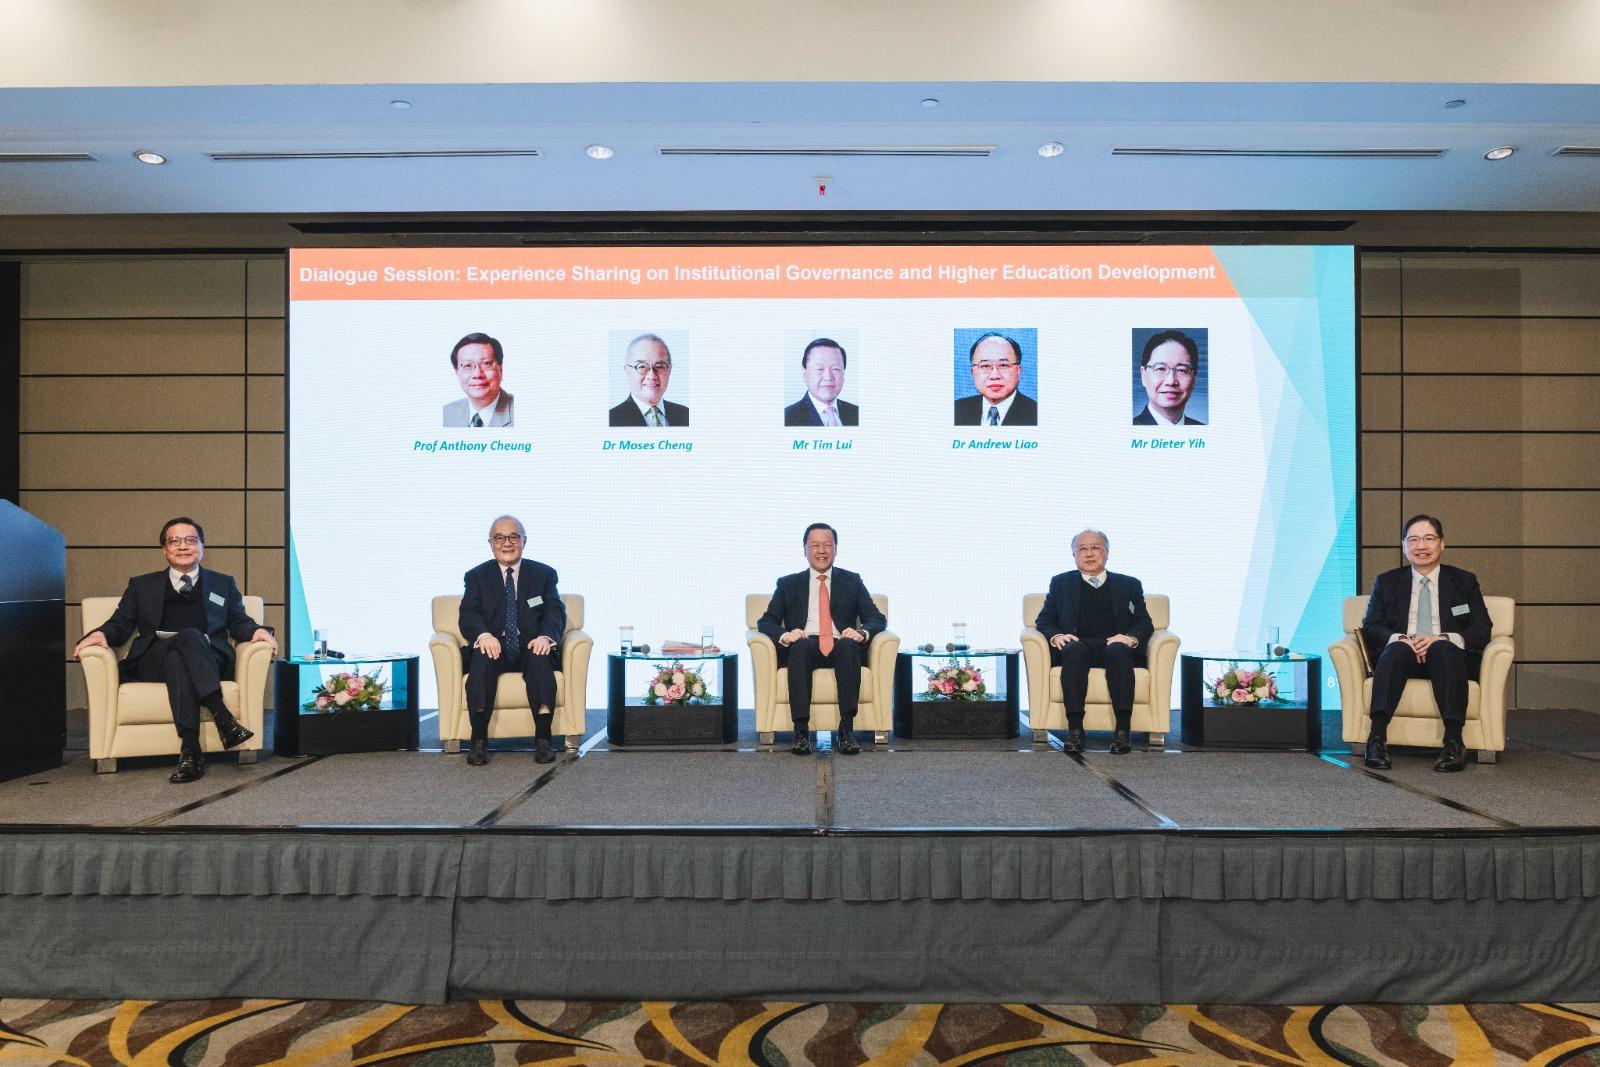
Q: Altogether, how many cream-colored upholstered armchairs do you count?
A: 5